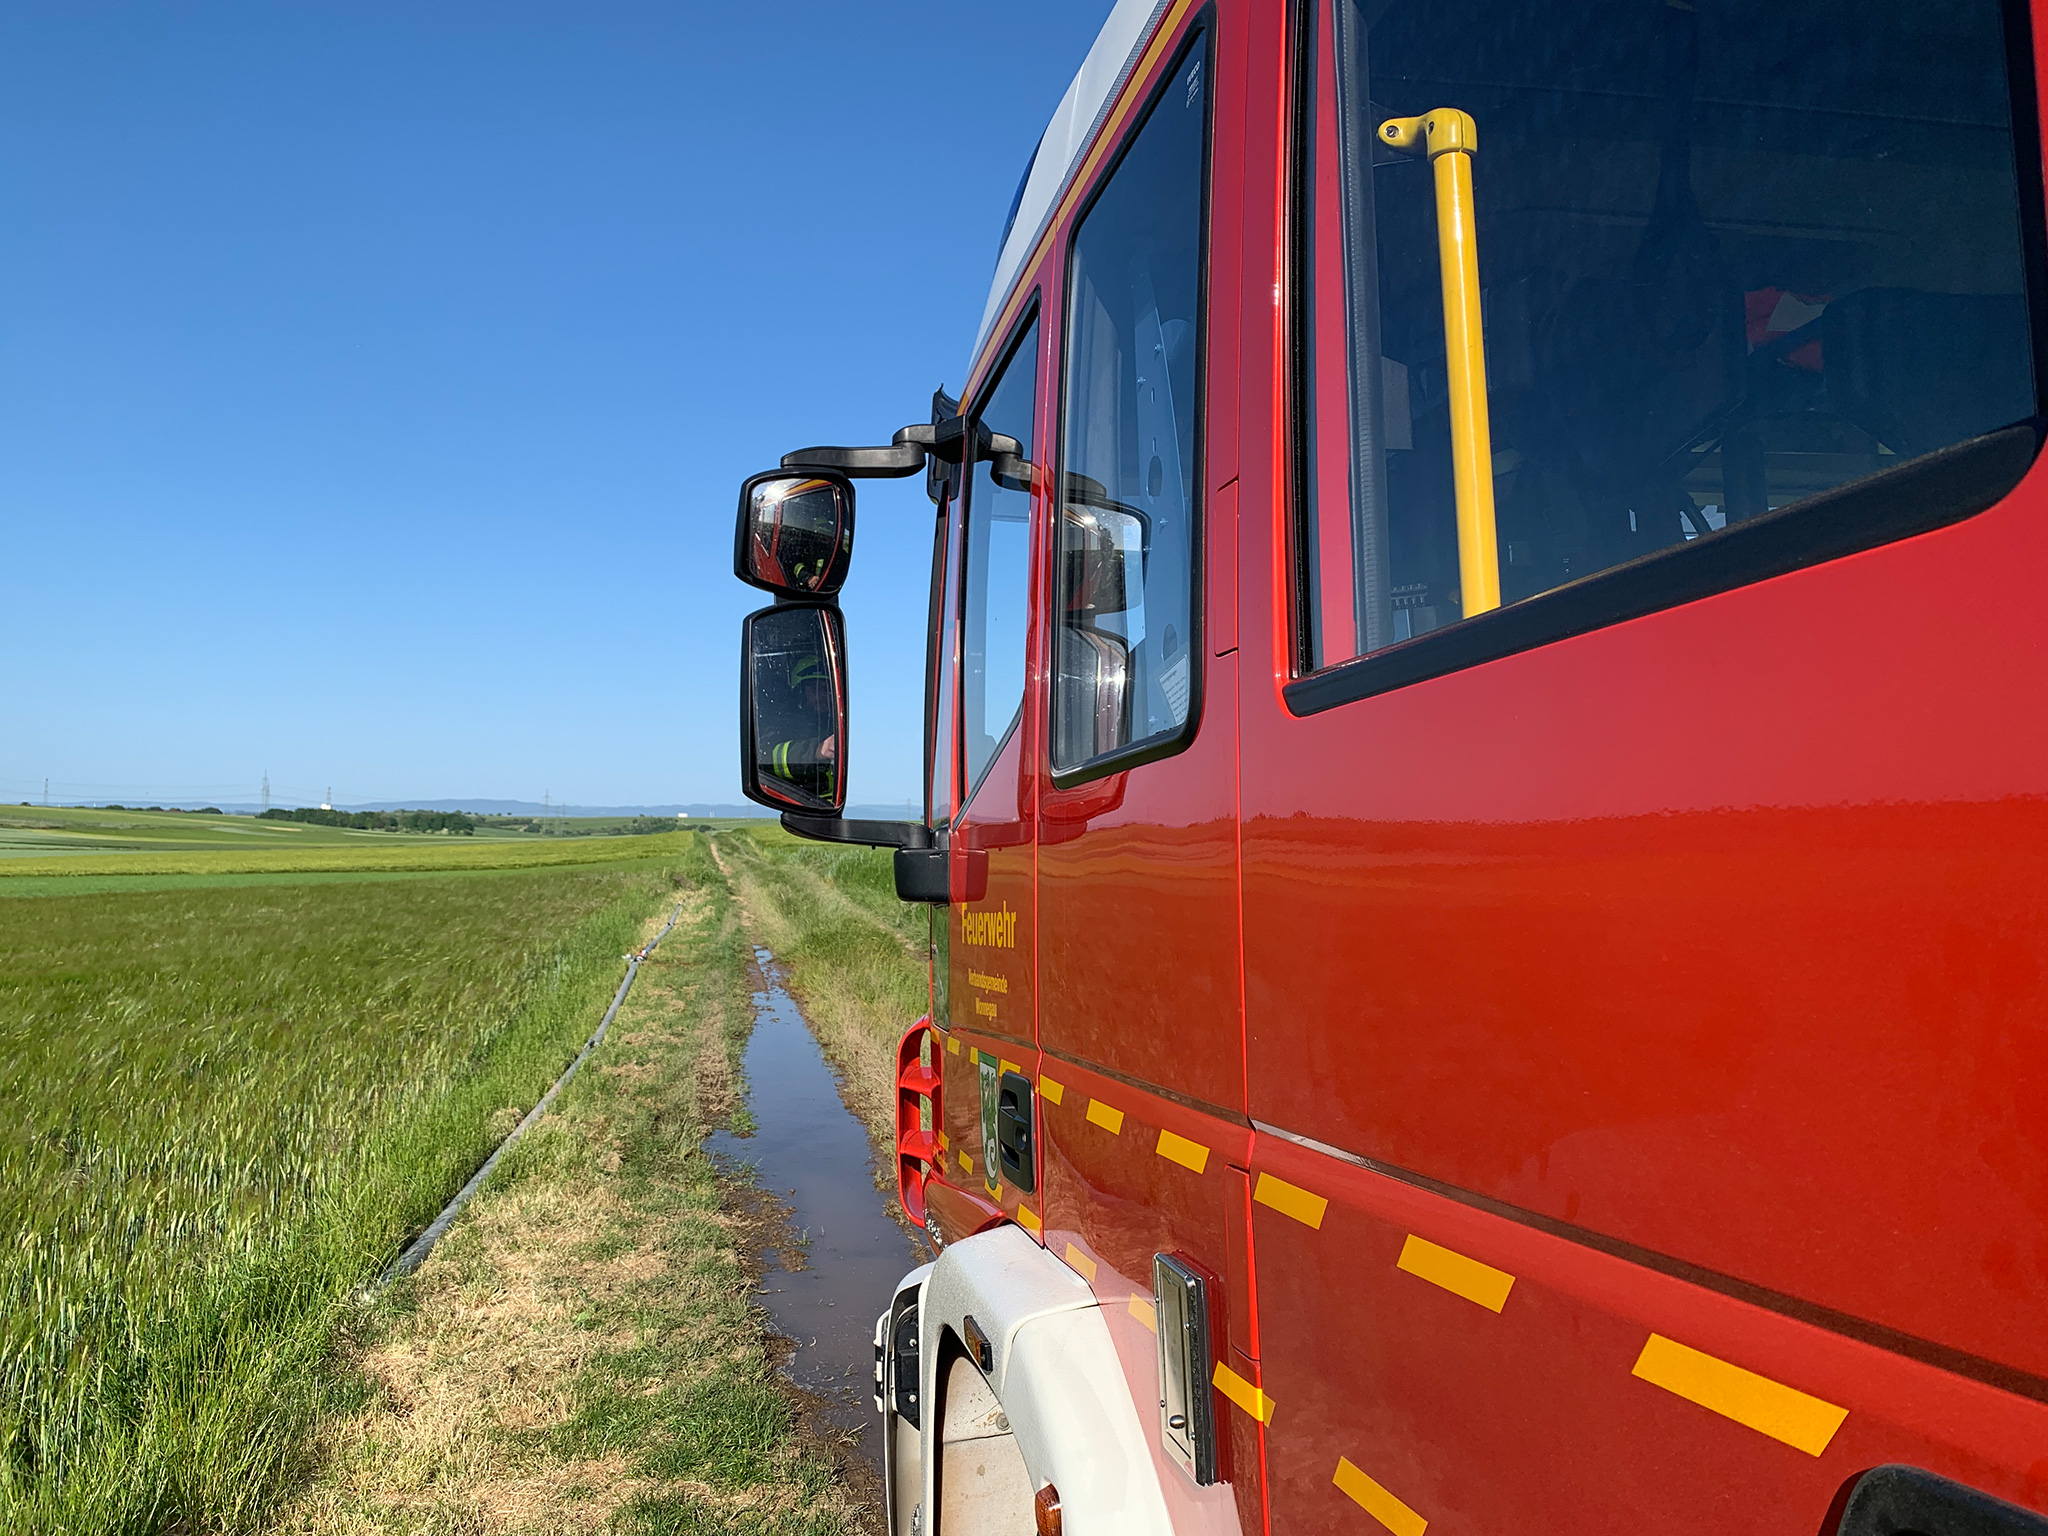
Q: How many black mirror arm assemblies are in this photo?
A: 2